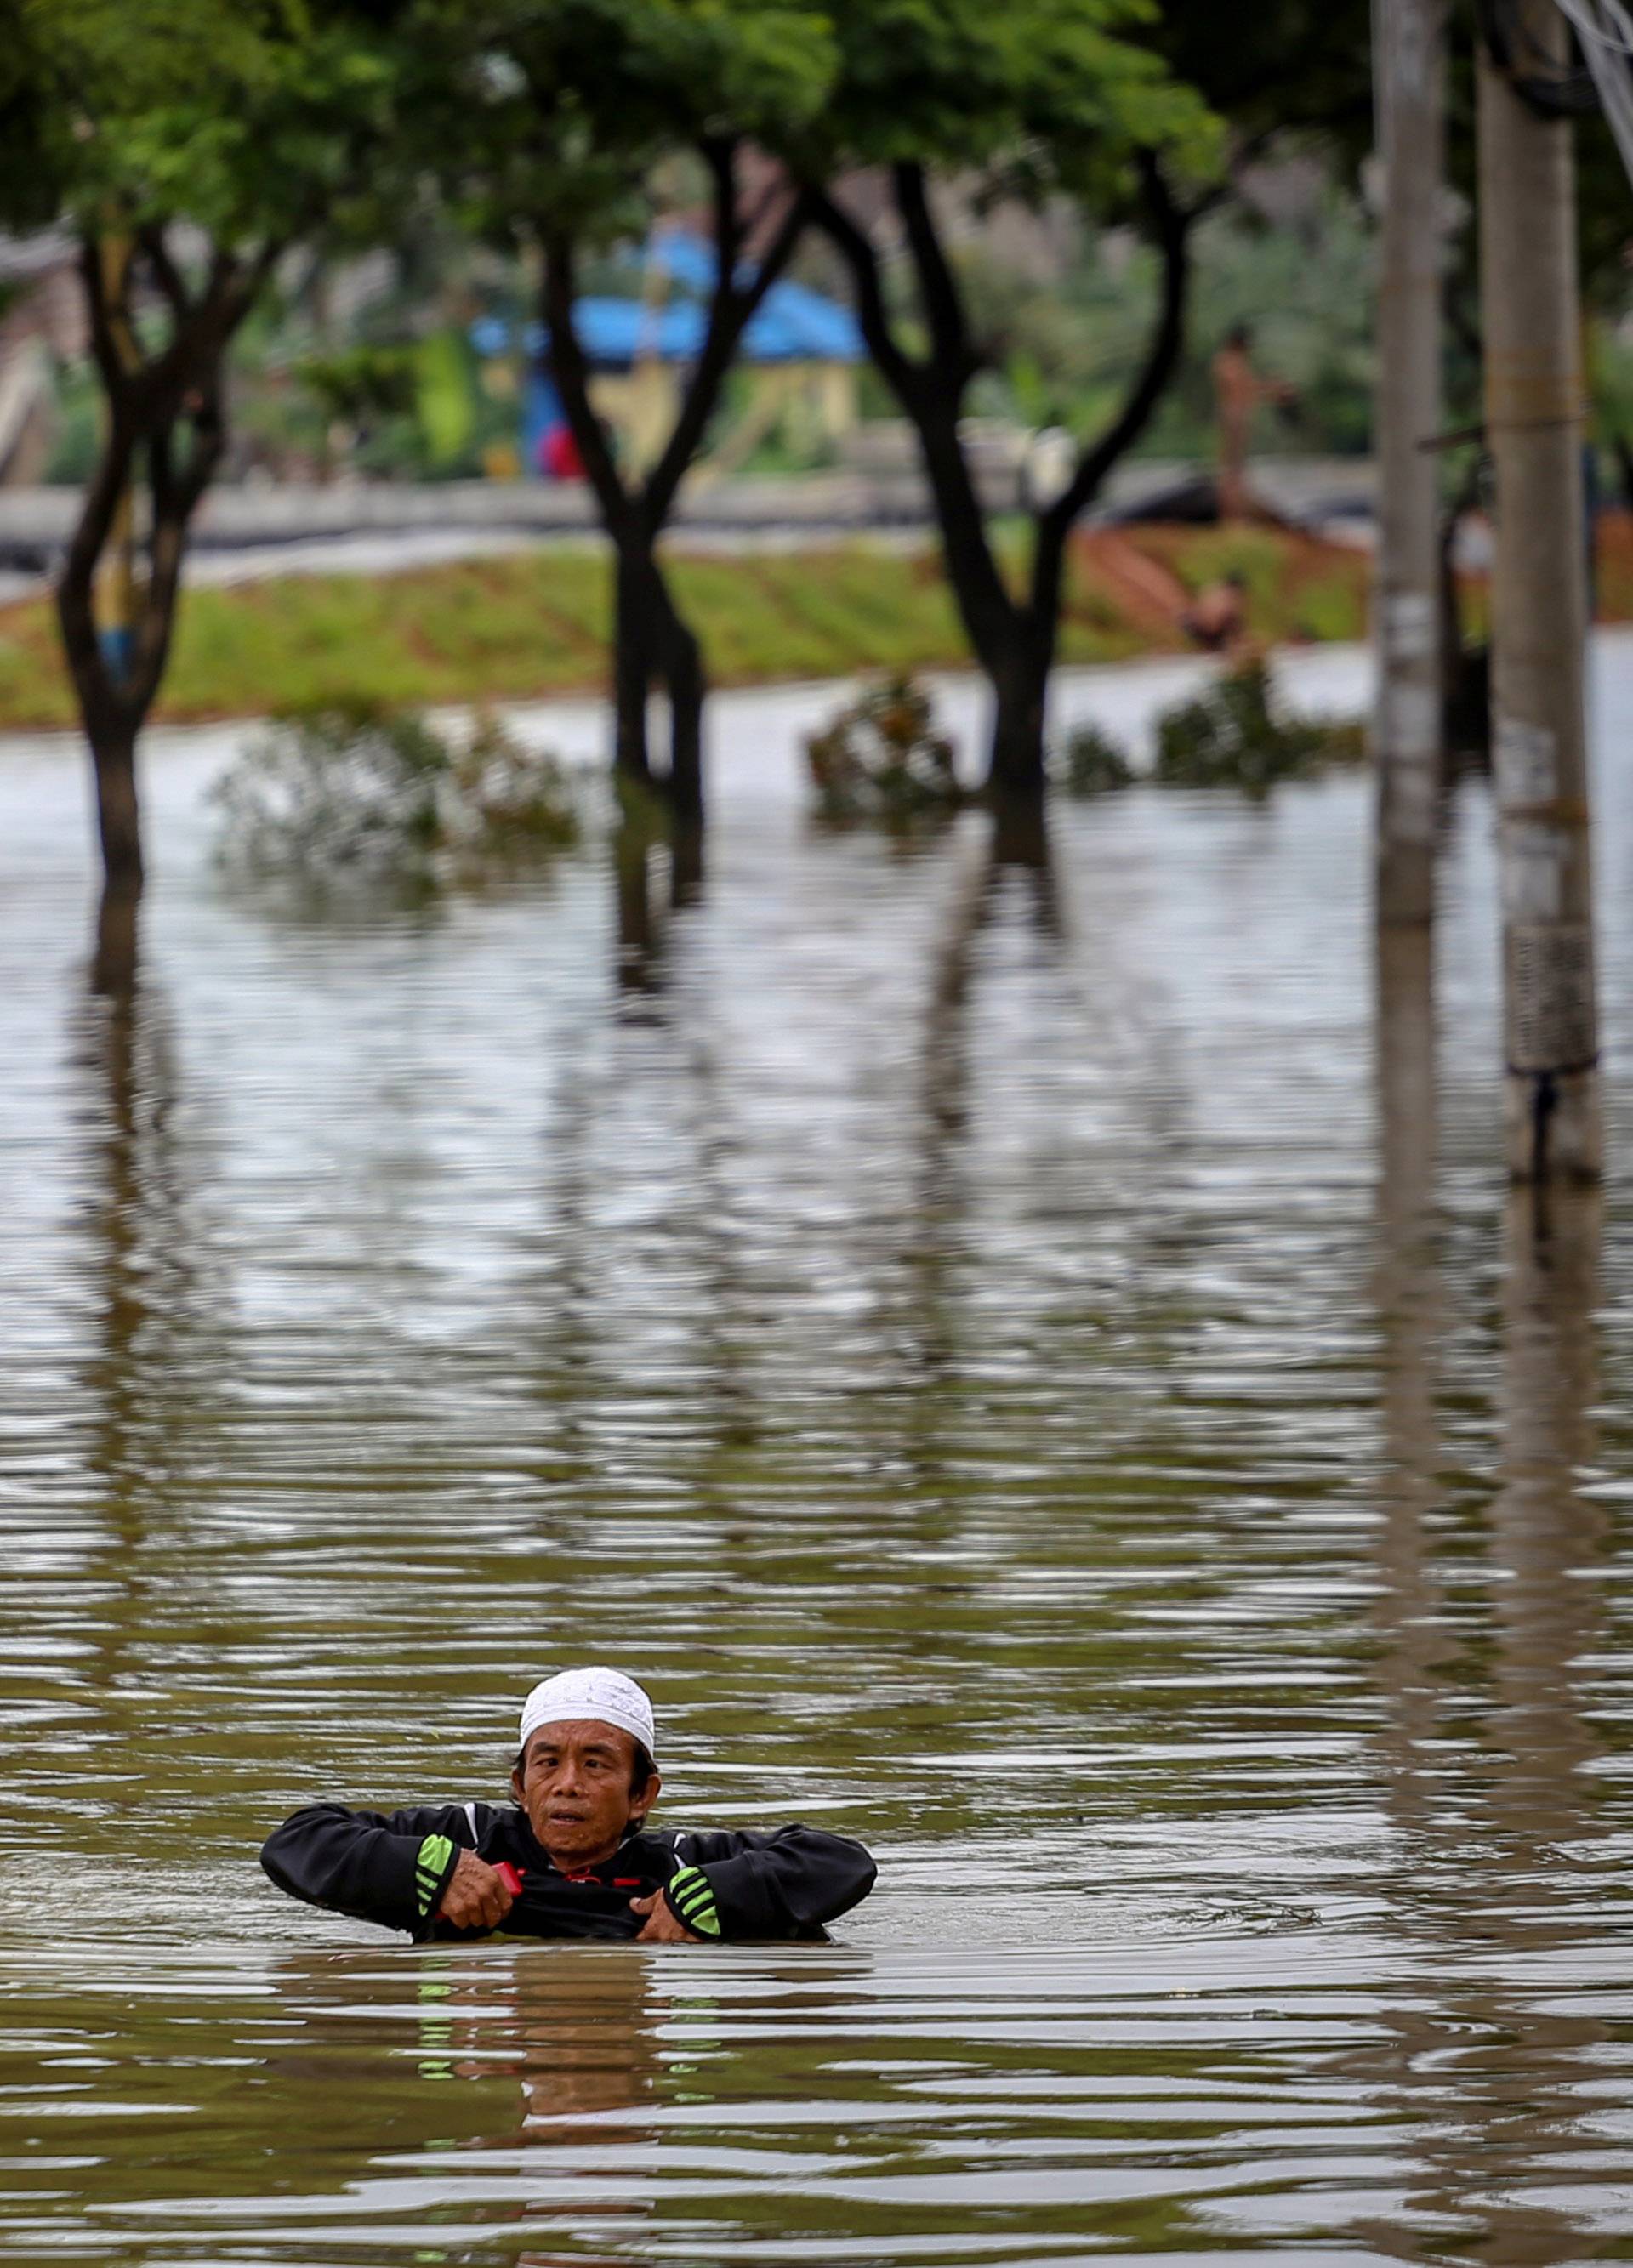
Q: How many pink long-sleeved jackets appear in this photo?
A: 0